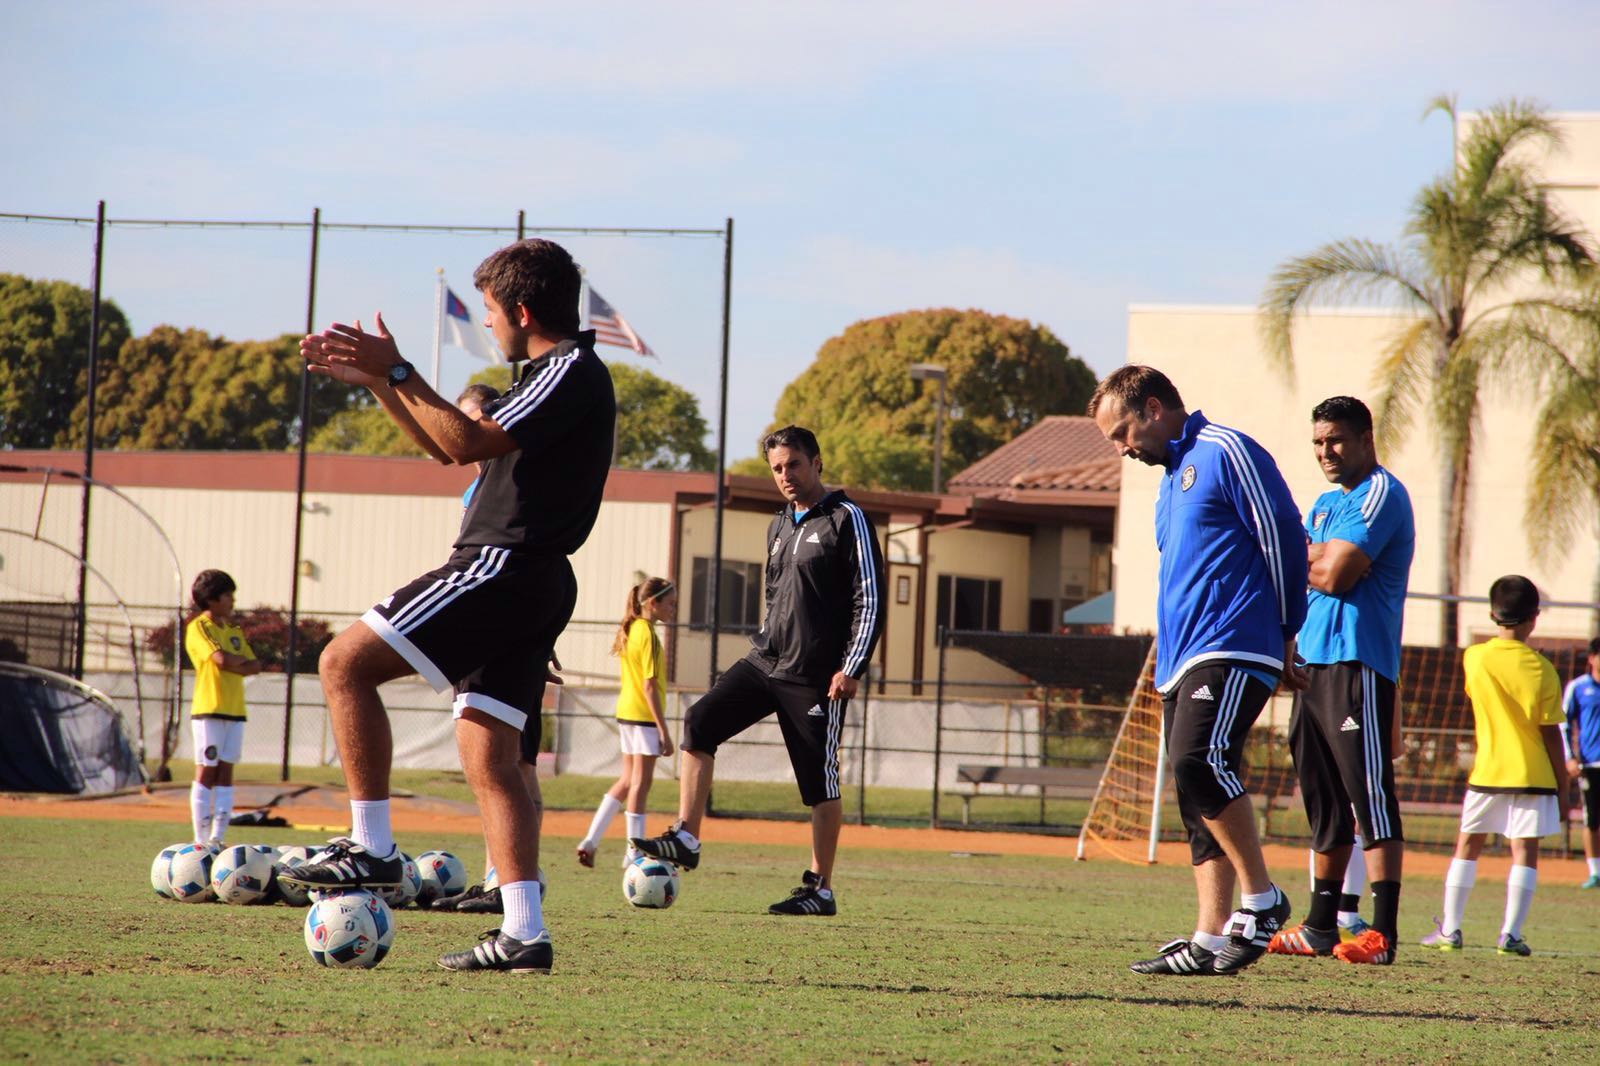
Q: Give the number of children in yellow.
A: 3